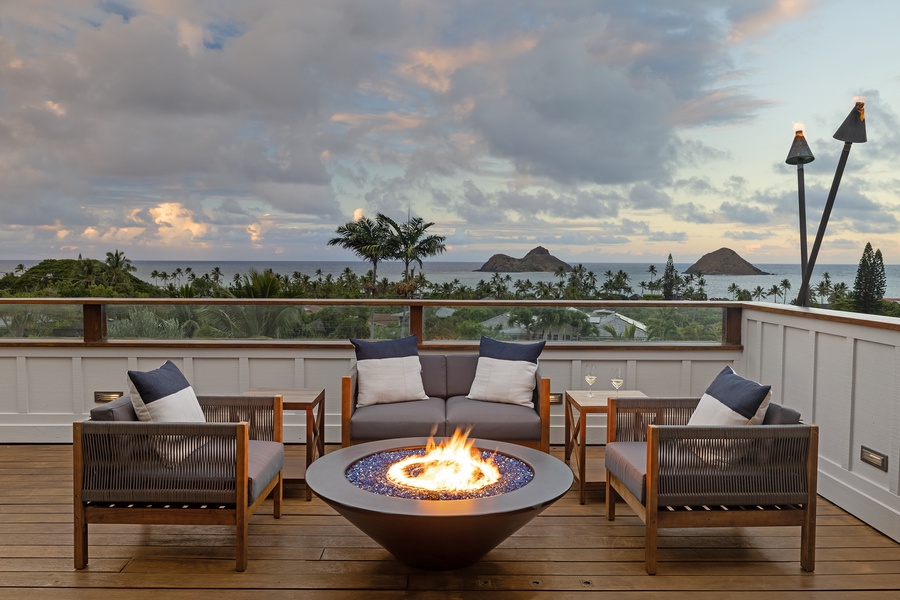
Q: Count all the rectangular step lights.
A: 3